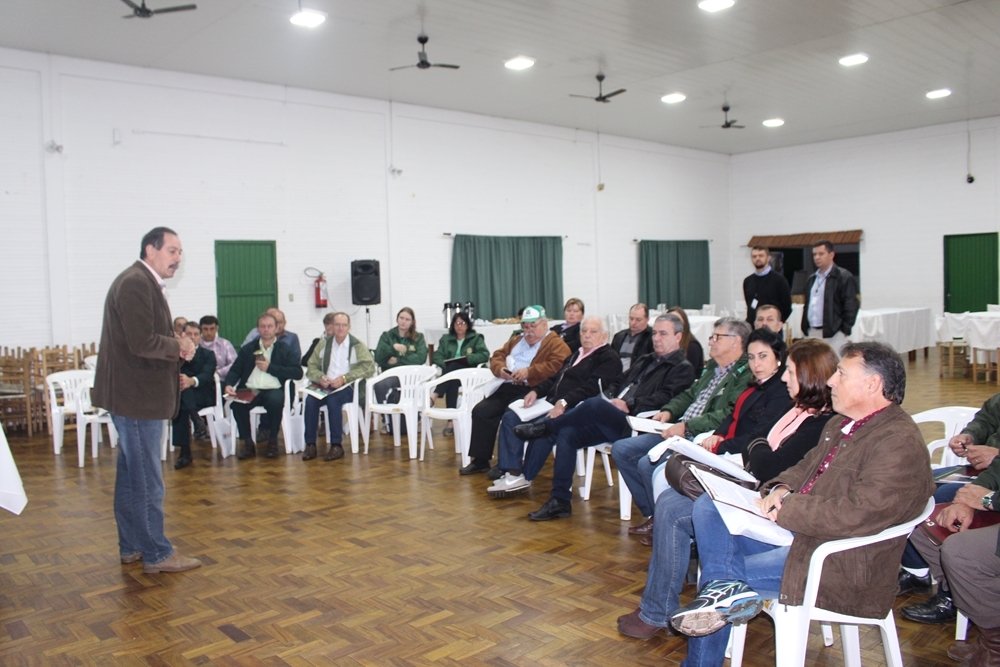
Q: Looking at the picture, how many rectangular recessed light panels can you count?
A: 7